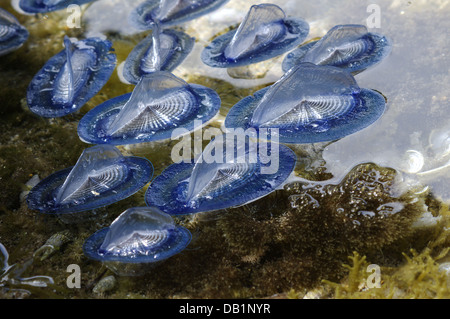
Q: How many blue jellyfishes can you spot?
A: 12